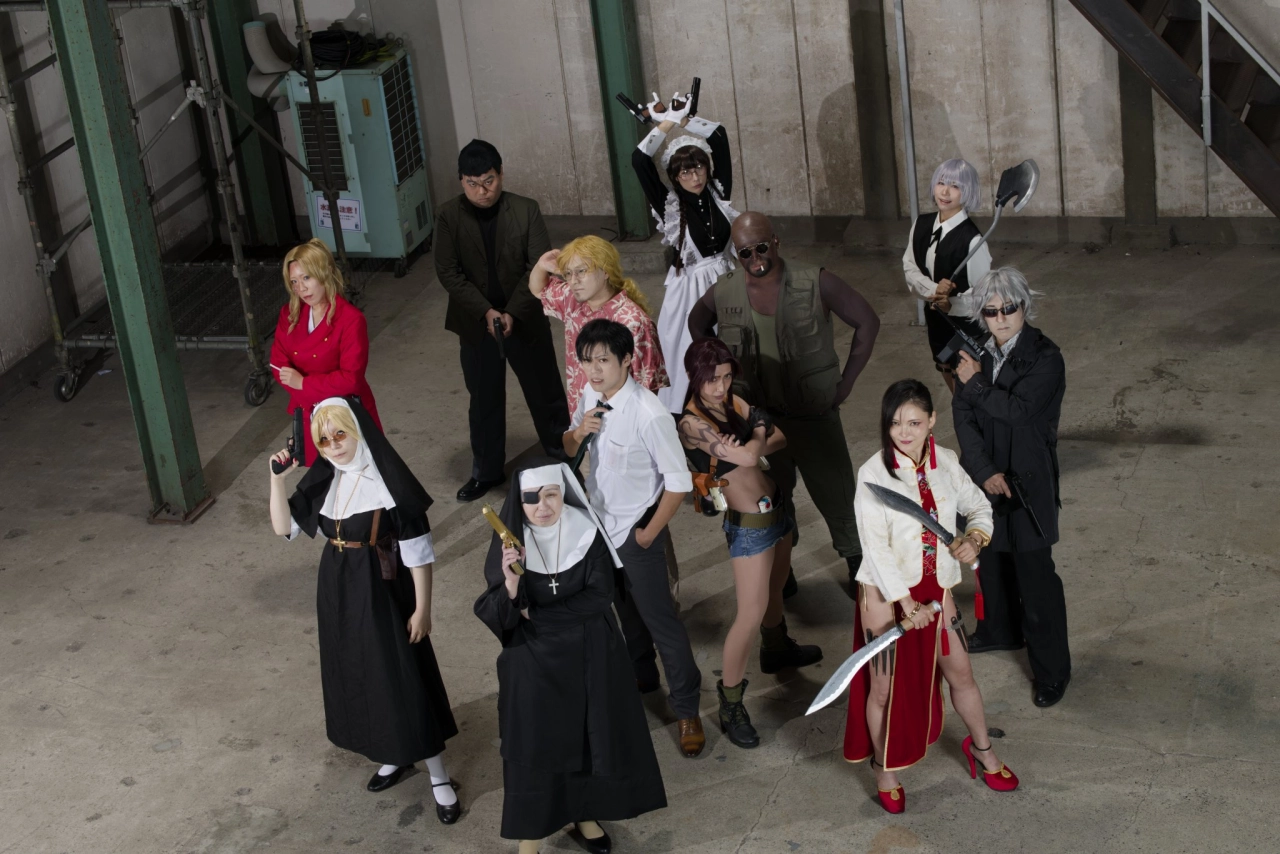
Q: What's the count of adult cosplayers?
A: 12